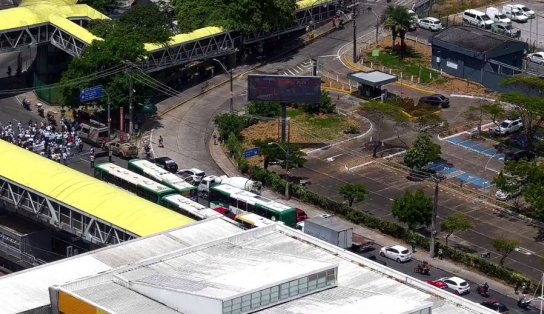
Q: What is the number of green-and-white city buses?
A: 4